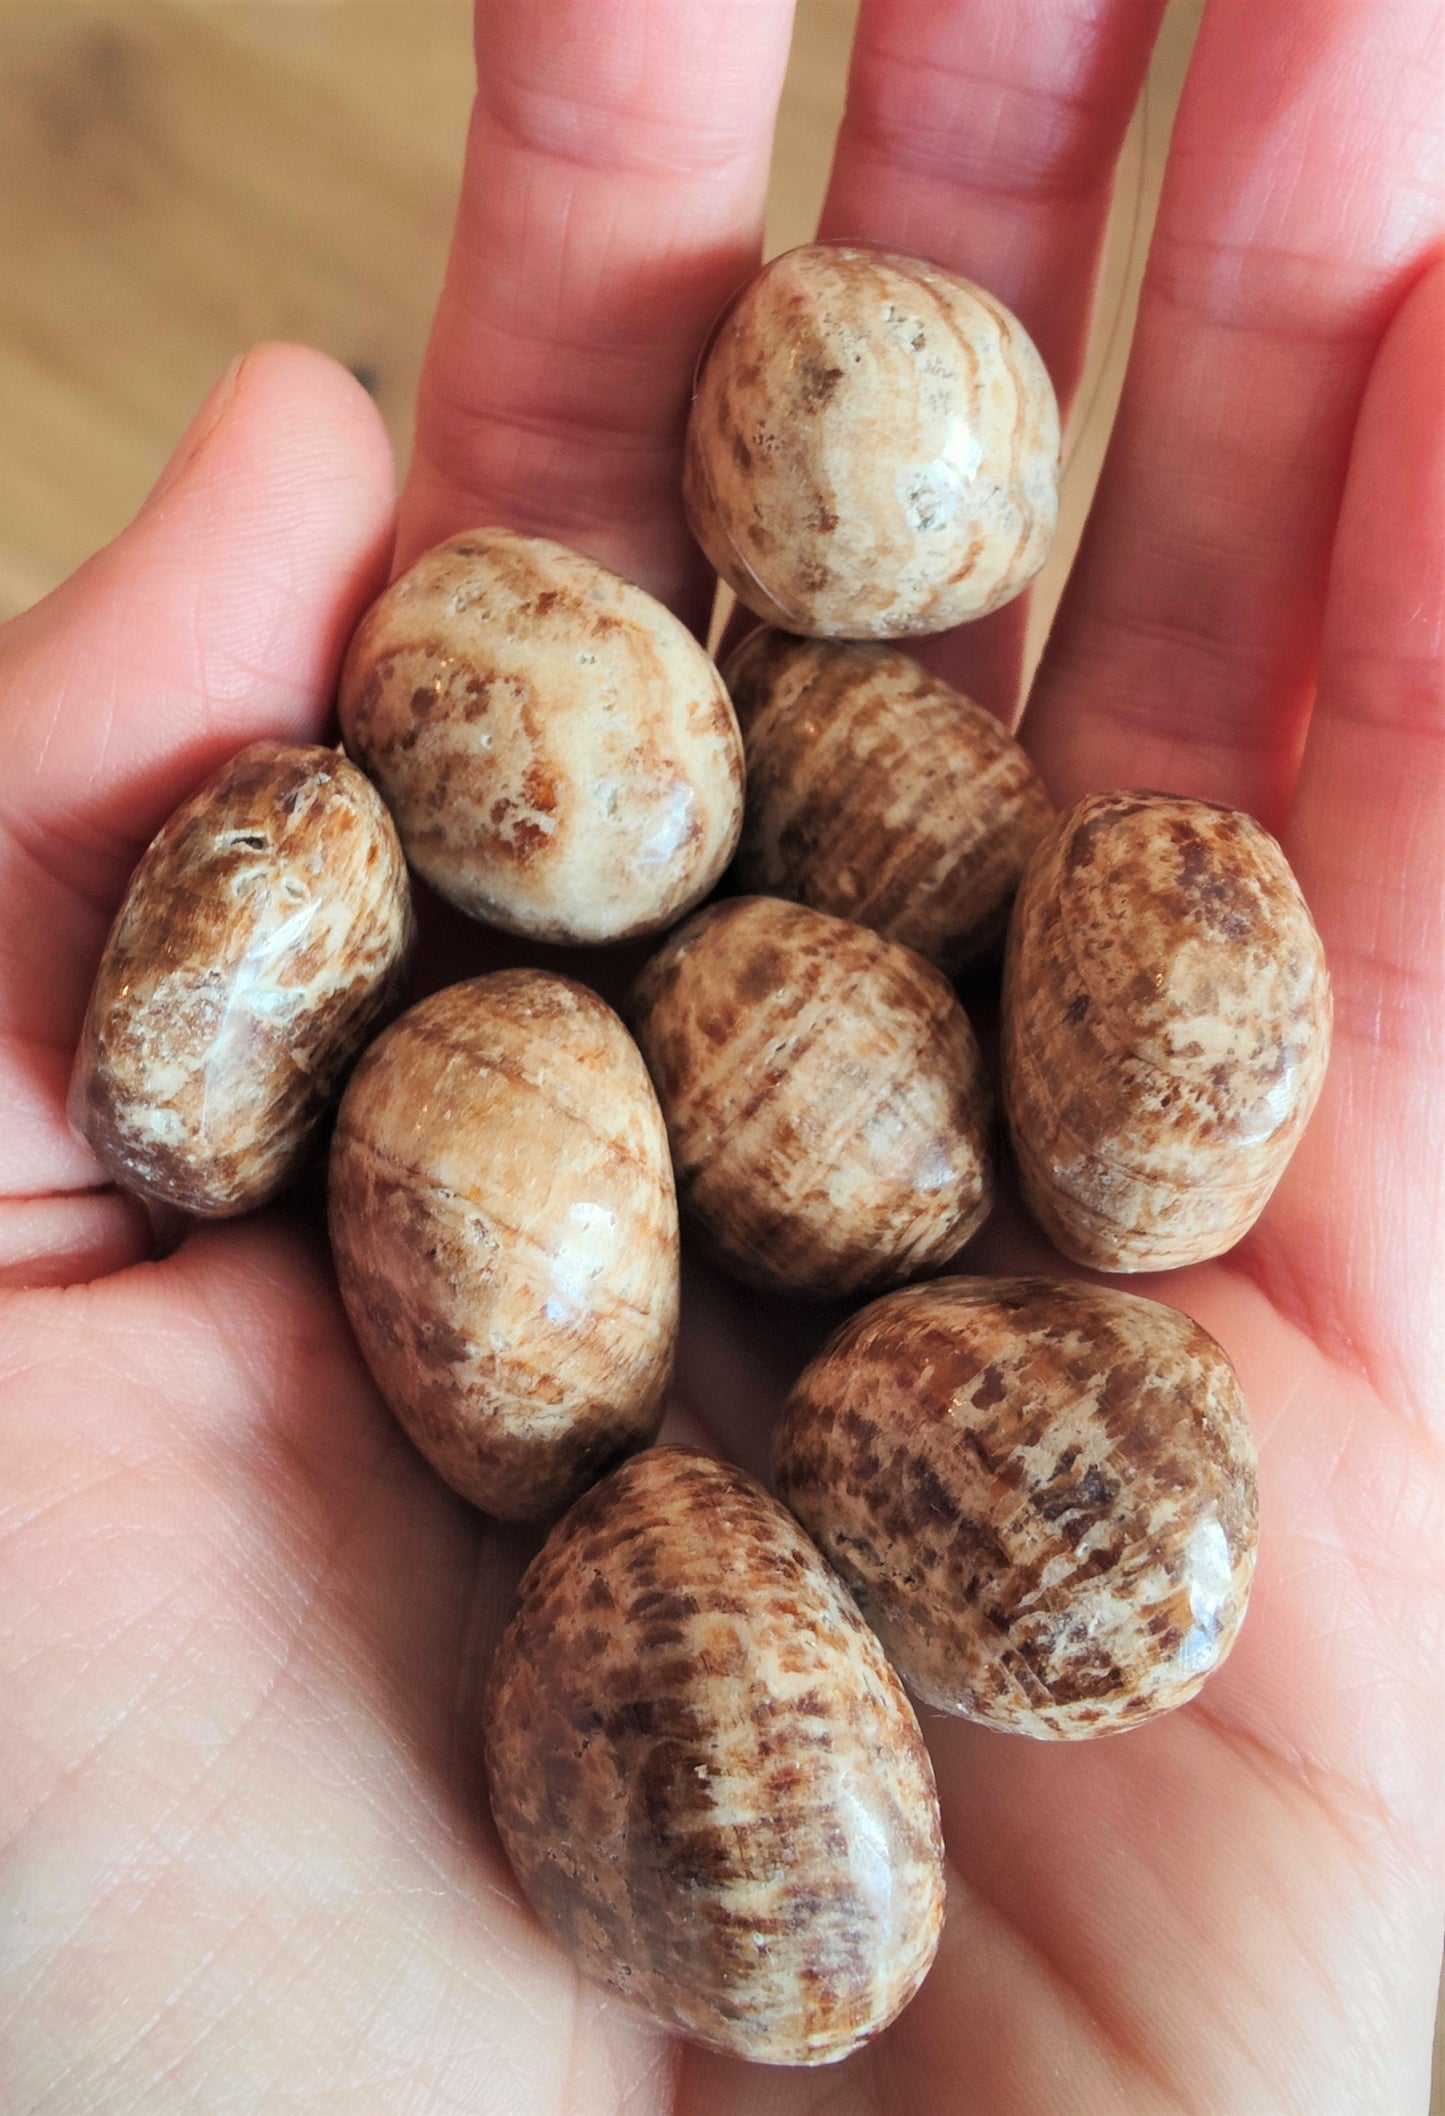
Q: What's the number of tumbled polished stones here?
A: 9